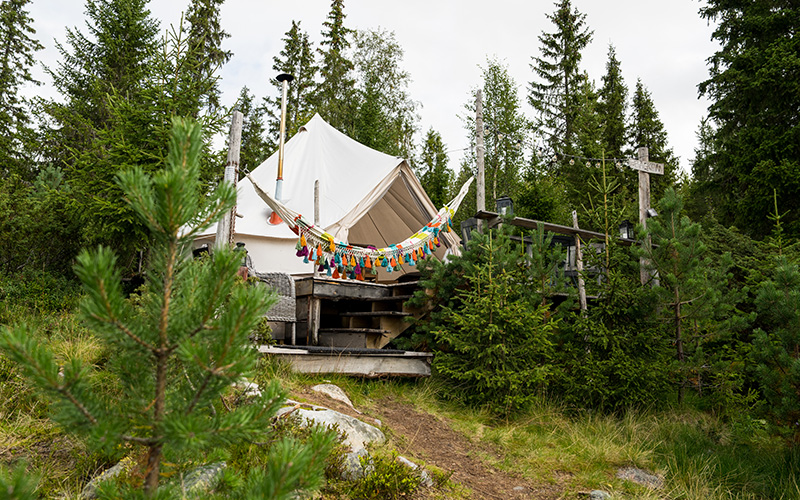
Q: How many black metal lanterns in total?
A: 2